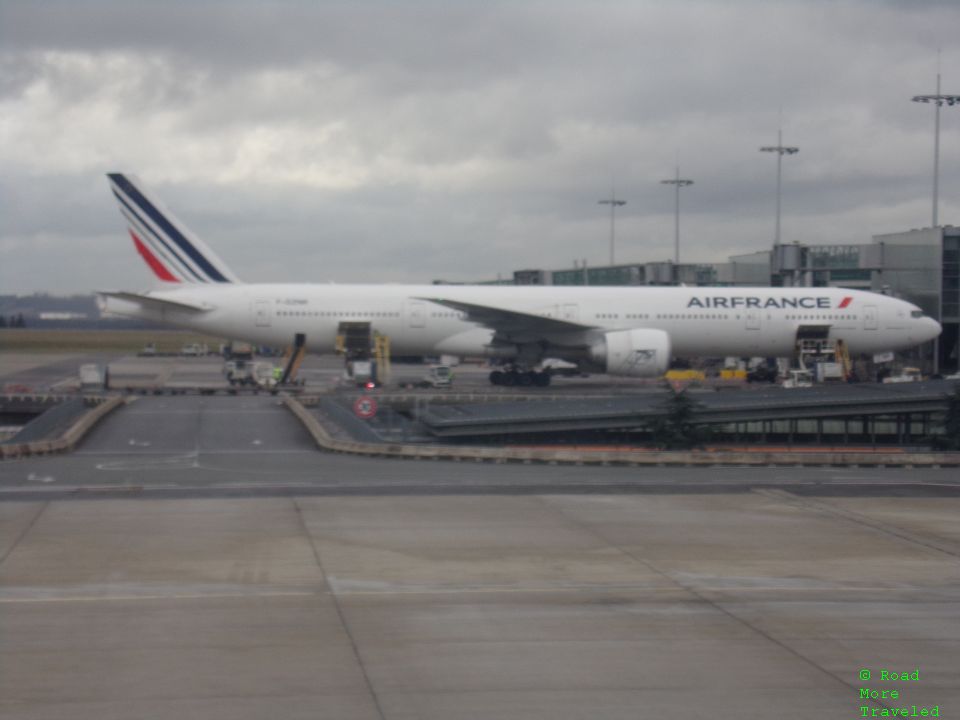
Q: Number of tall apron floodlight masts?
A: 4